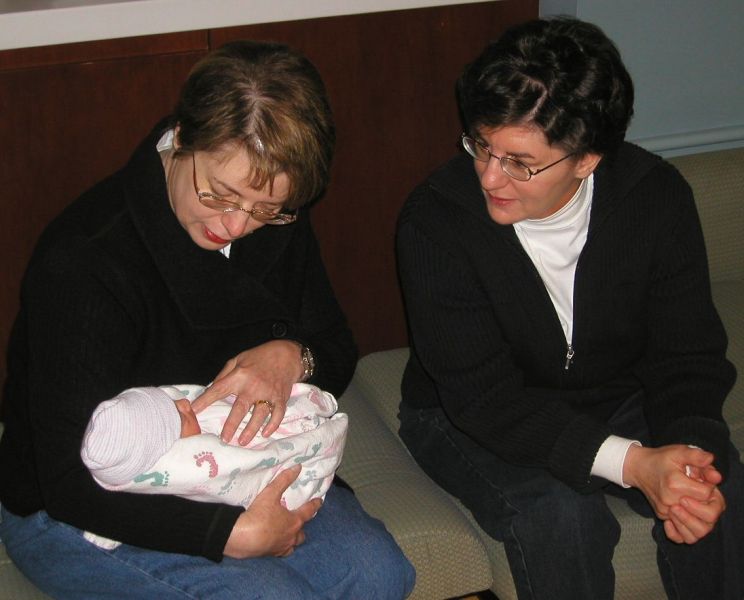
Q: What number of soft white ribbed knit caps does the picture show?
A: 1